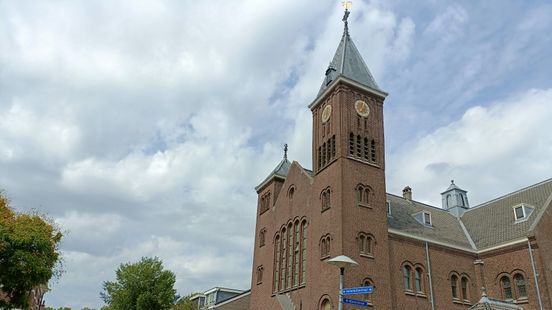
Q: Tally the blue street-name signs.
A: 2